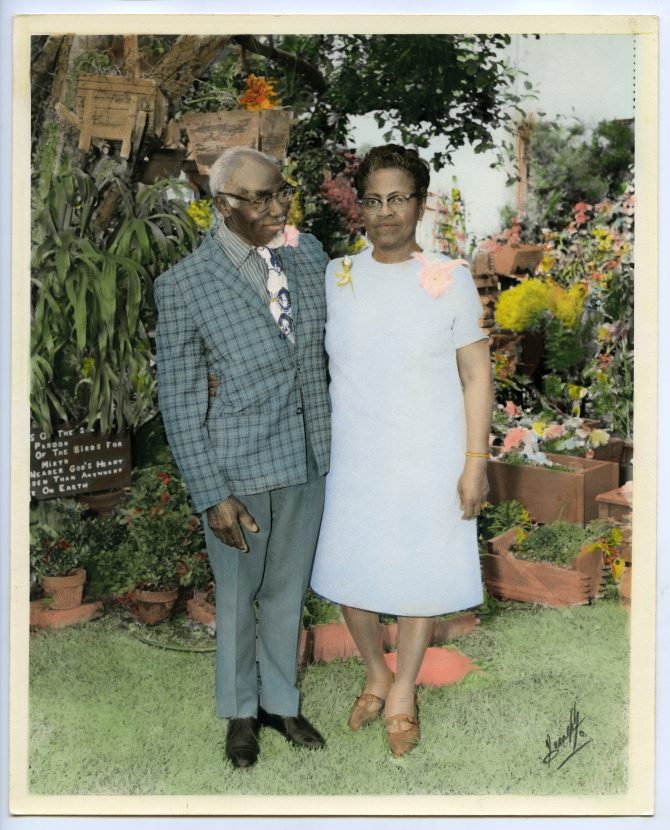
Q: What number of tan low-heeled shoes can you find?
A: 2